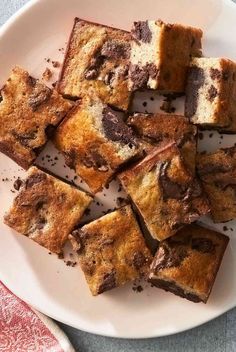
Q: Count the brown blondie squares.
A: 11